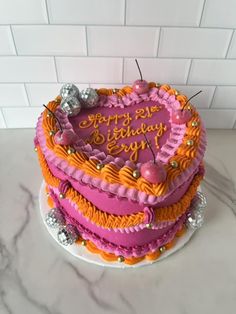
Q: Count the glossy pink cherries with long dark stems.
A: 4